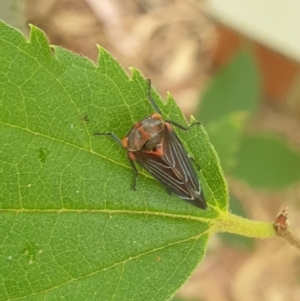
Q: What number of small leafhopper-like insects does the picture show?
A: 1